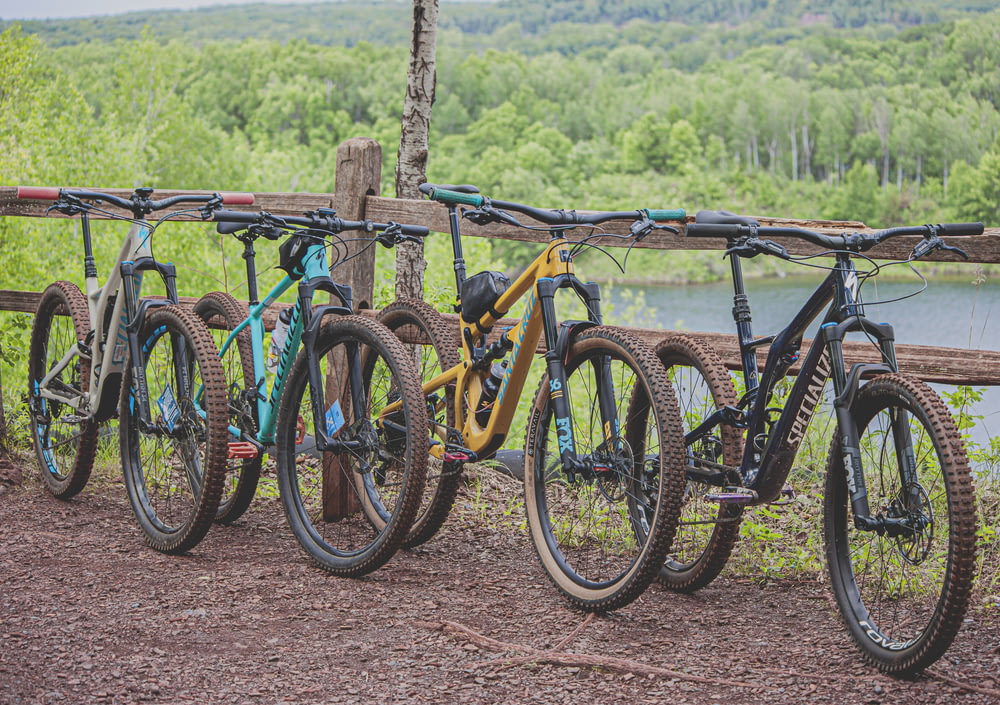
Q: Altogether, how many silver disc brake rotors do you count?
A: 4